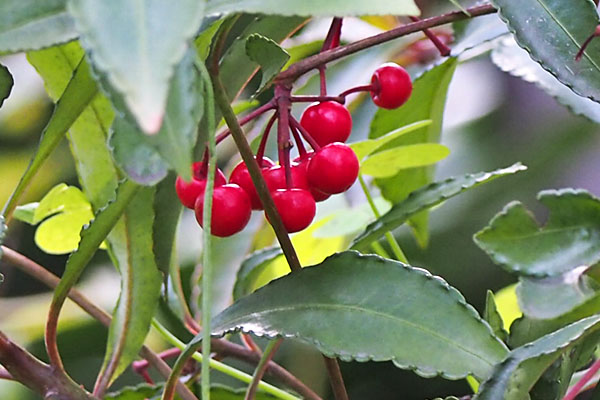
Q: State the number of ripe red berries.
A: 9